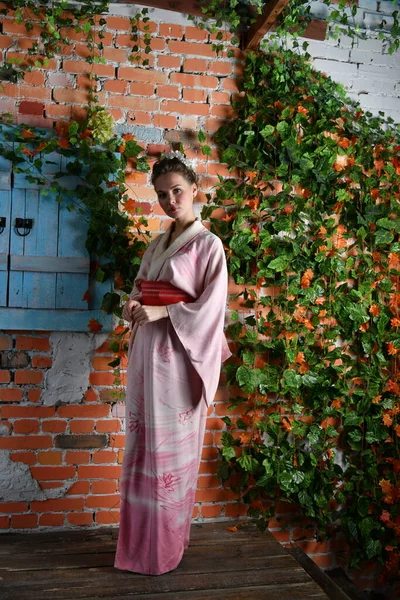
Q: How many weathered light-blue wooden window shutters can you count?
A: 2